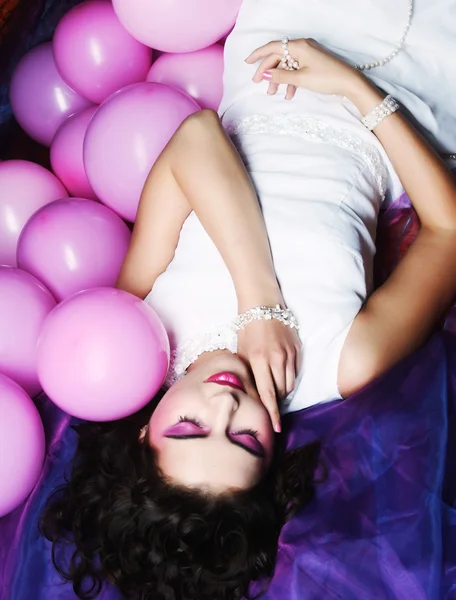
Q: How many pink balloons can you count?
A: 11